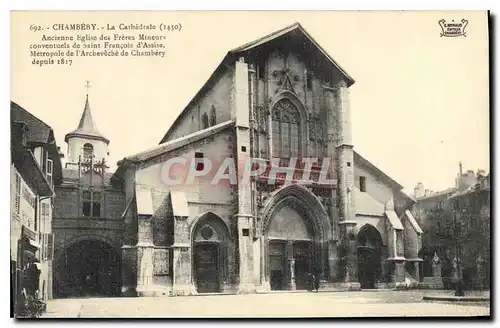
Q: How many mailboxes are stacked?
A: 0